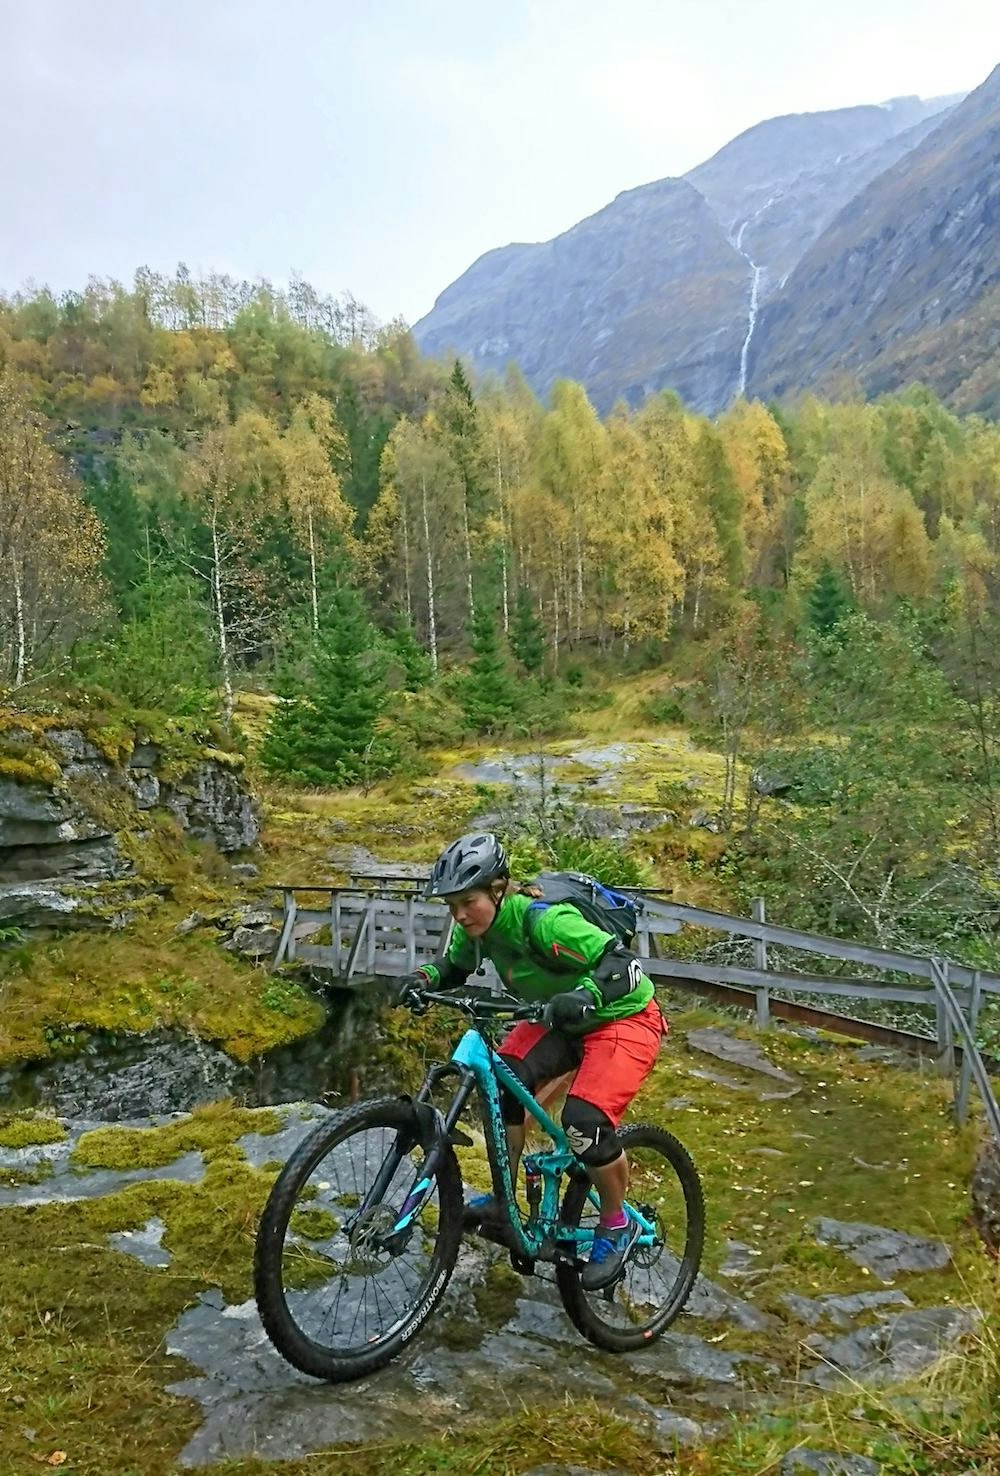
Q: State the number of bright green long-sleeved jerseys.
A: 1